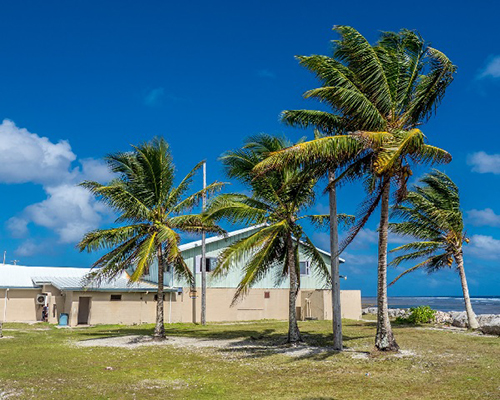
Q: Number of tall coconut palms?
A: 4